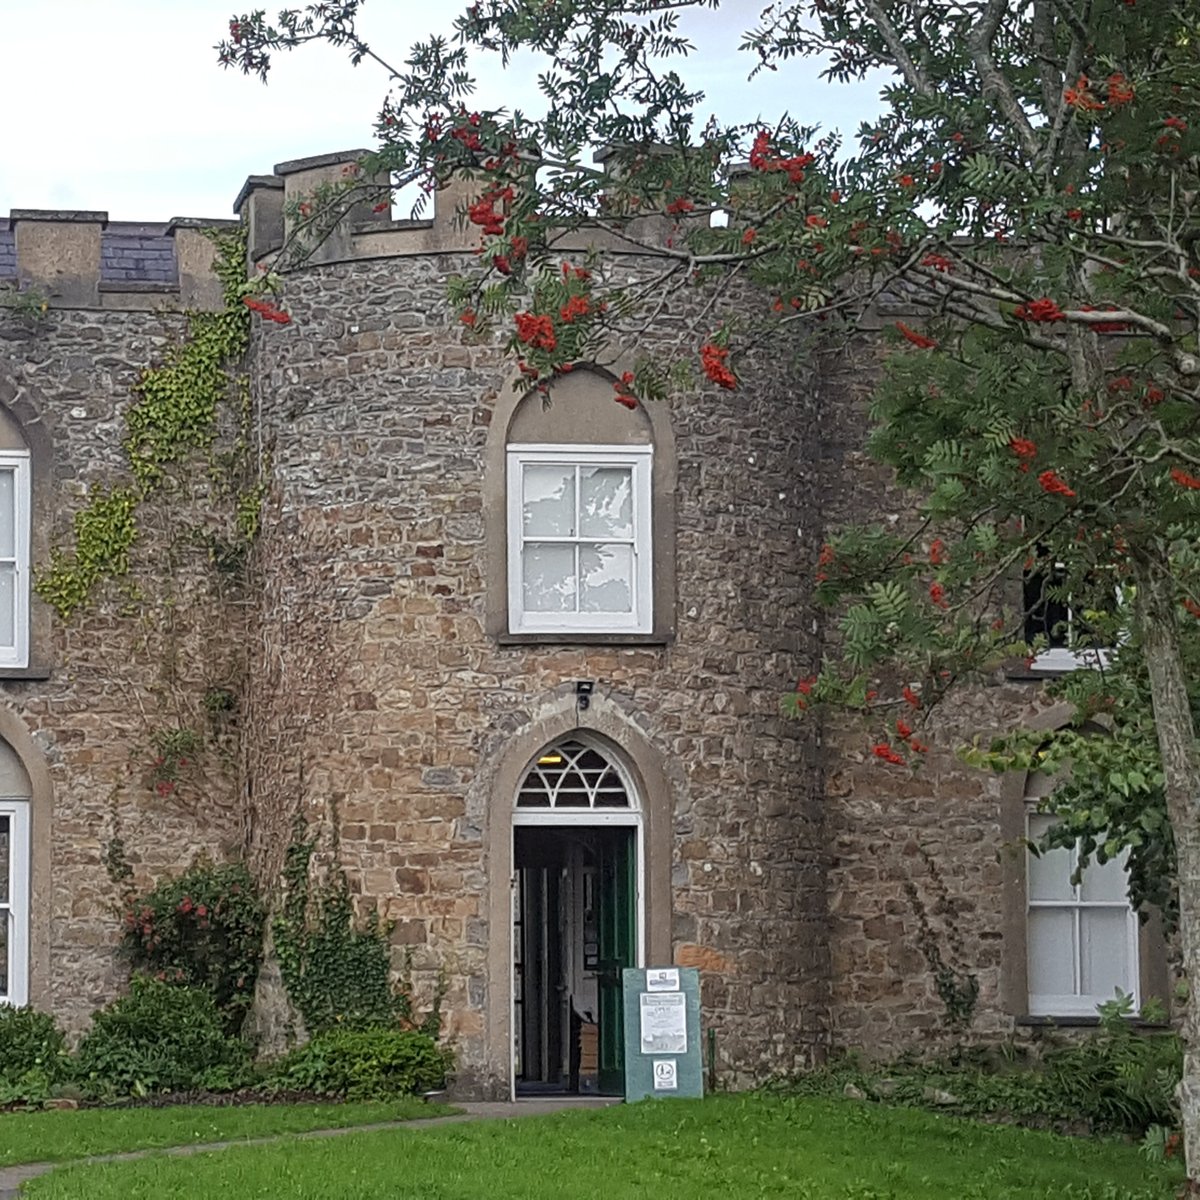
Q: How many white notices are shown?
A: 3